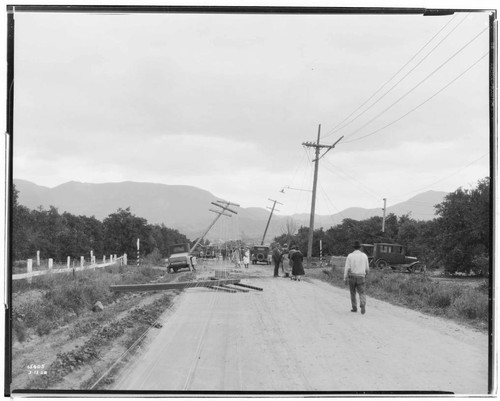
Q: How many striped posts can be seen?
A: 2